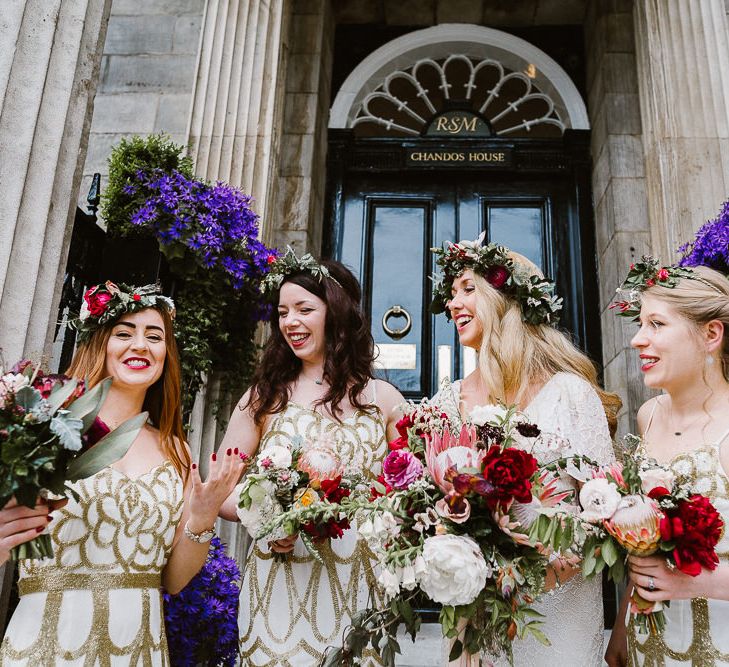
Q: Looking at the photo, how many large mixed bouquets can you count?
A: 4